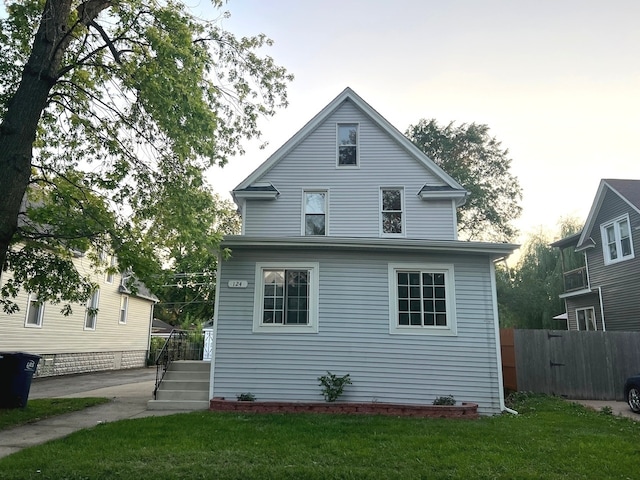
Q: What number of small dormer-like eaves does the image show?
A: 2